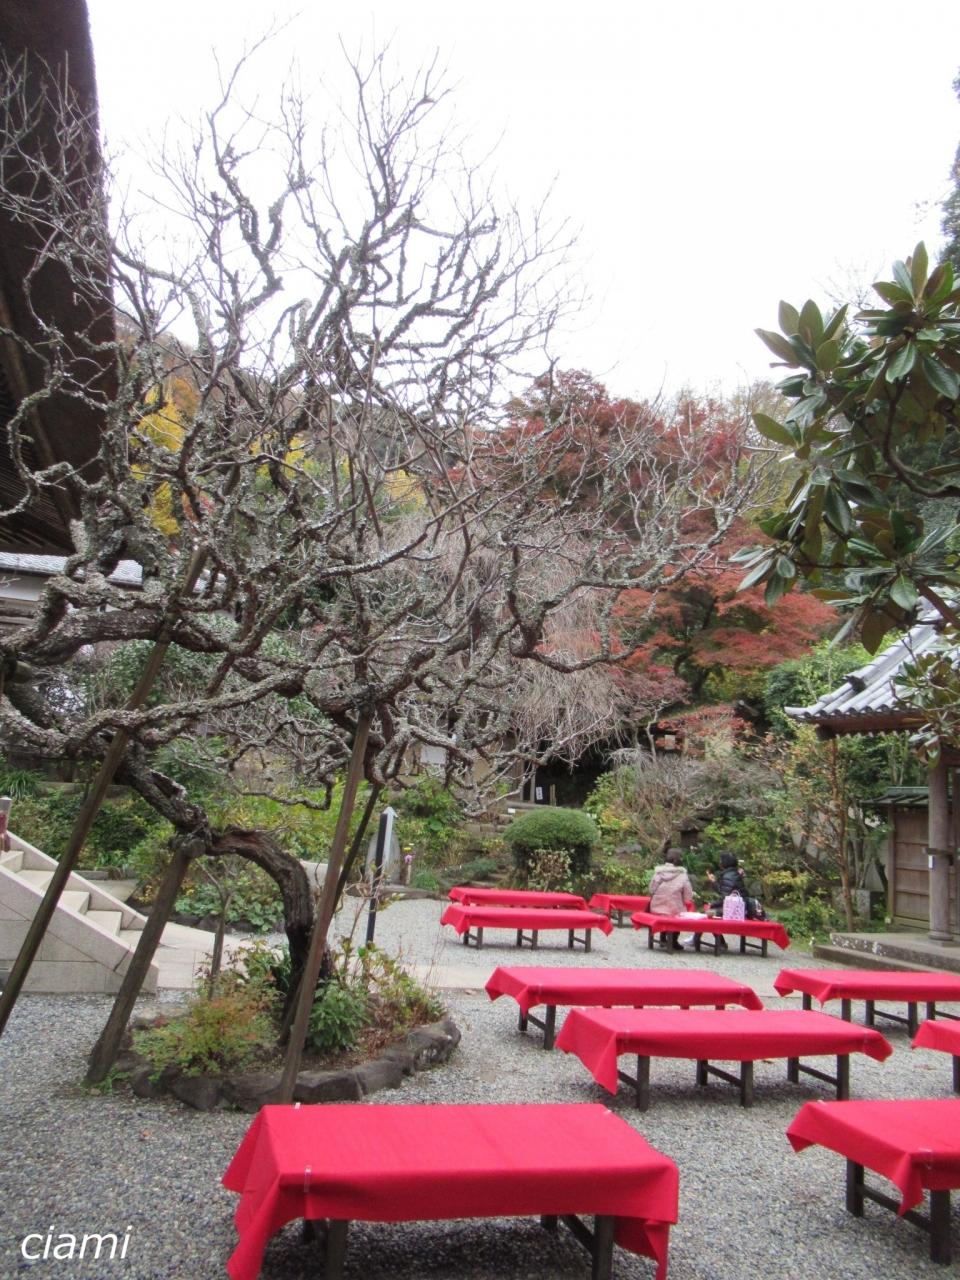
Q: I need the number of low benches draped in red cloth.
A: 10